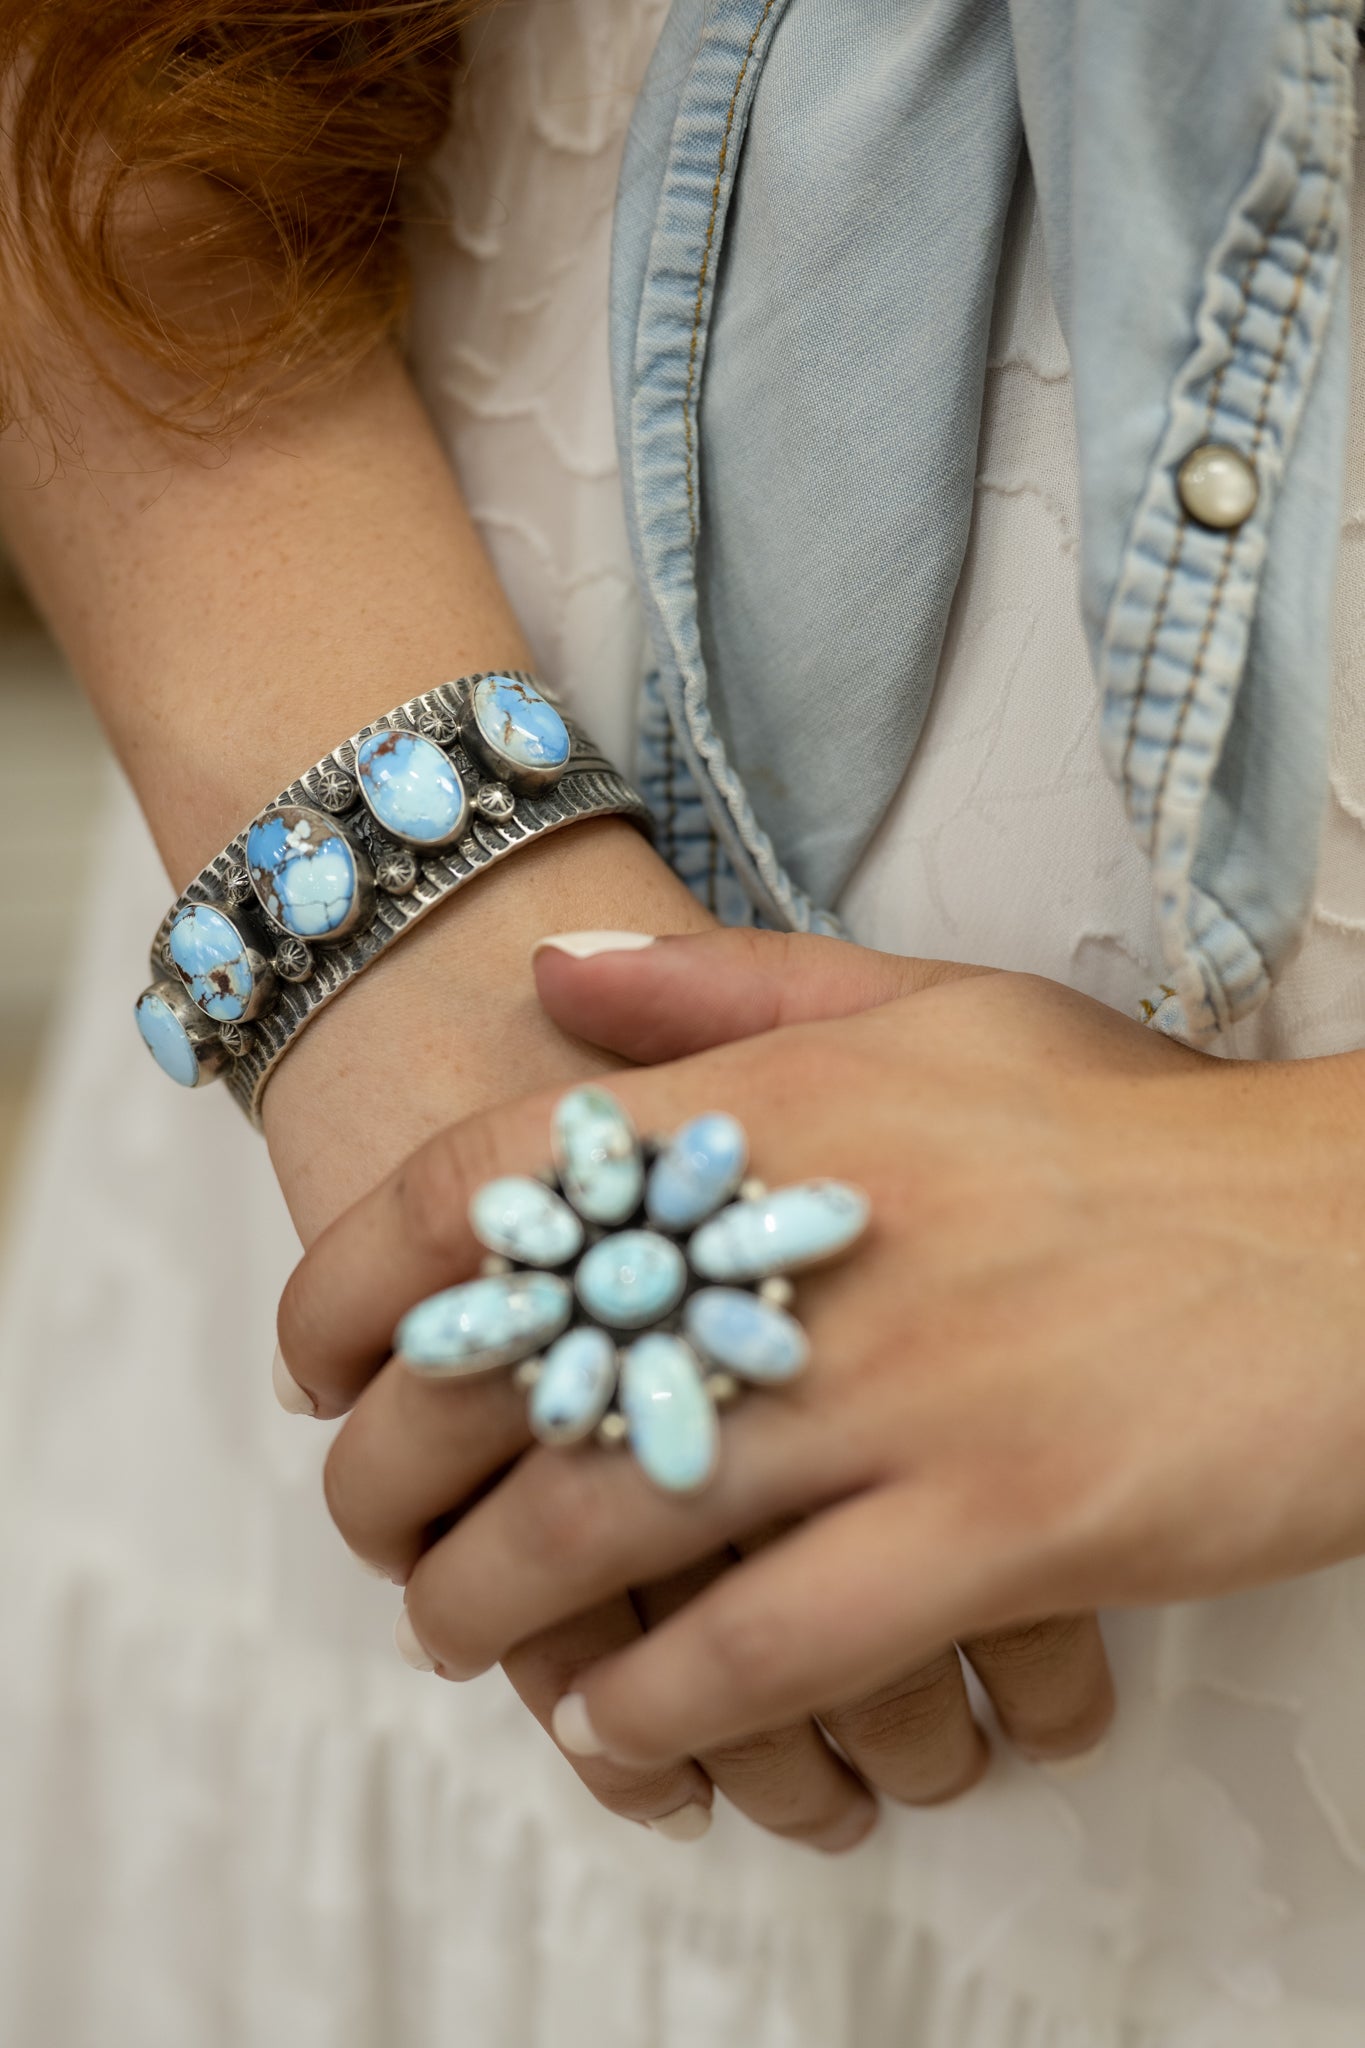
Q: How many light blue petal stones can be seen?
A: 8